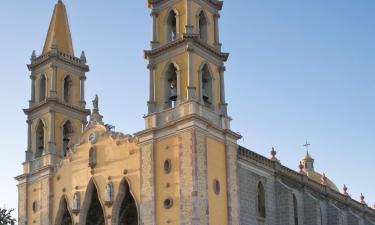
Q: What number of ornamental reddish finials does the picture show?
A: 5